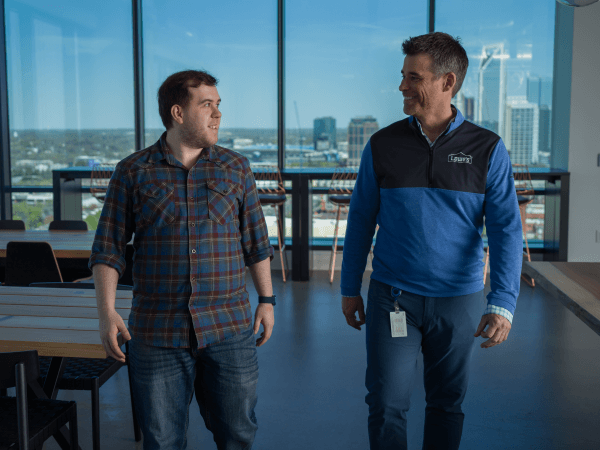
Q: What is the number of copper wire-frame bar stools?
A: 4